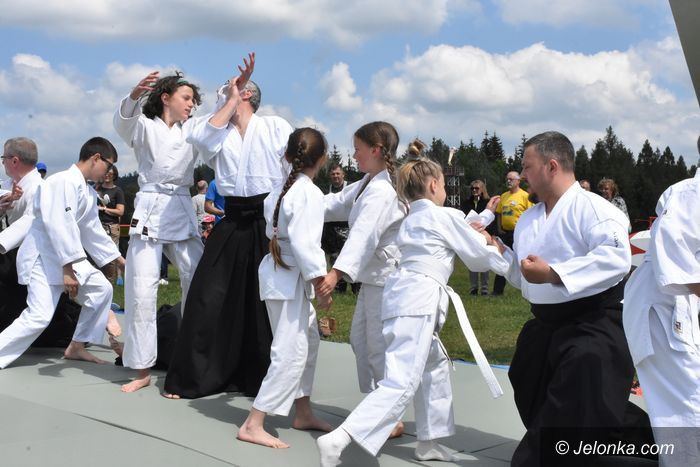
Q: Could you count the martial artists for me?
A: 9